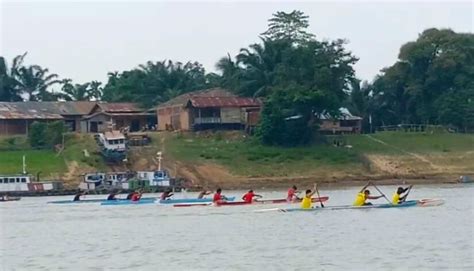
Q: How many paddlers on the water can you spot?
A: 12